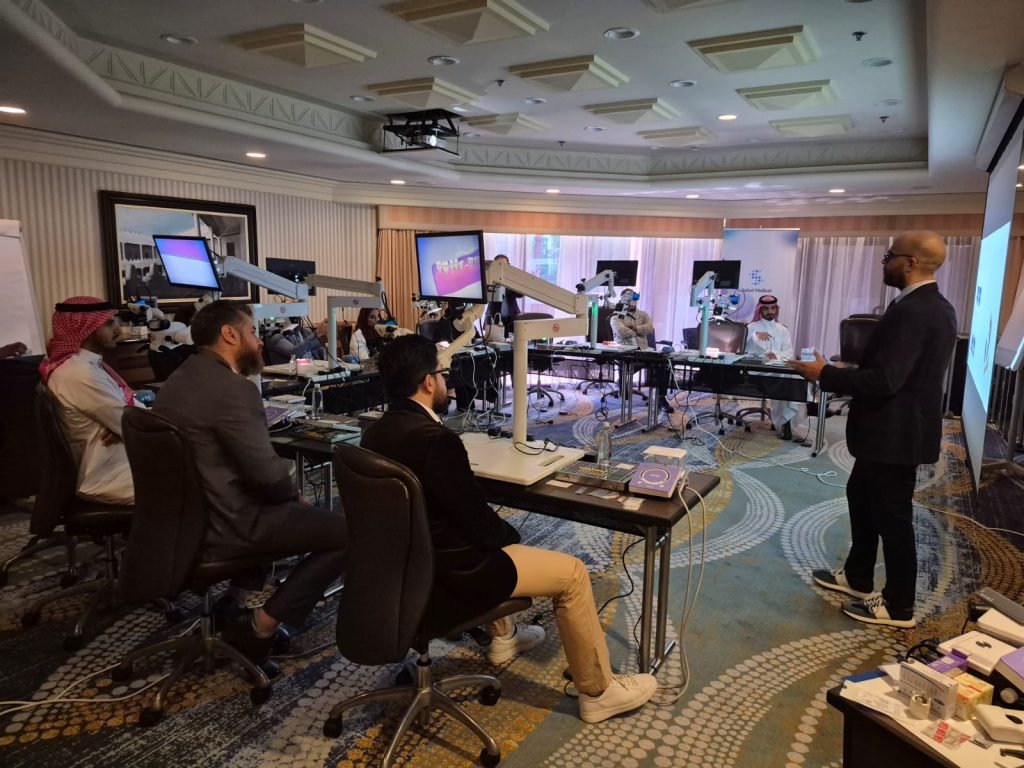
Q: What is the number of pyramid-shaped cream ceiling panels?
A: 11